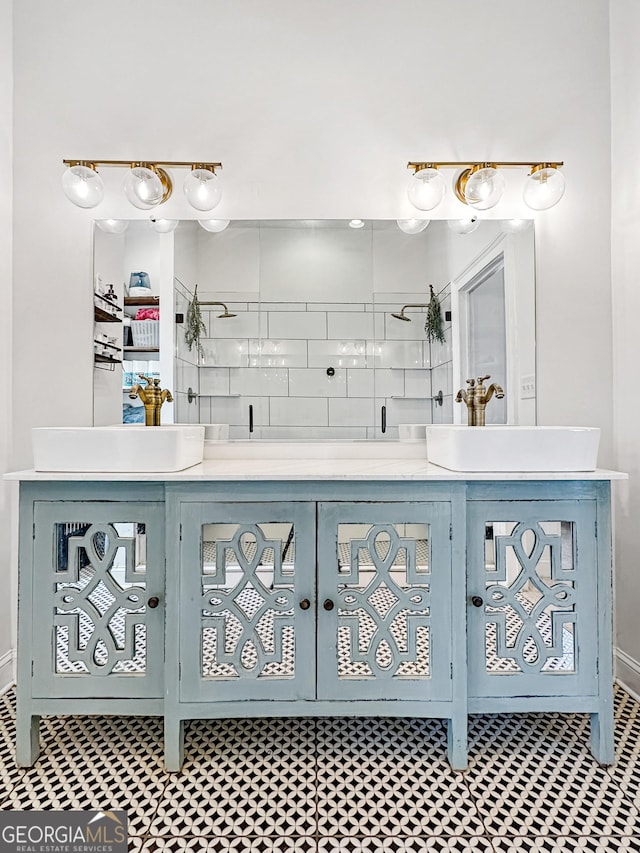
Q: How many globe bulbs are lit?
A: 6